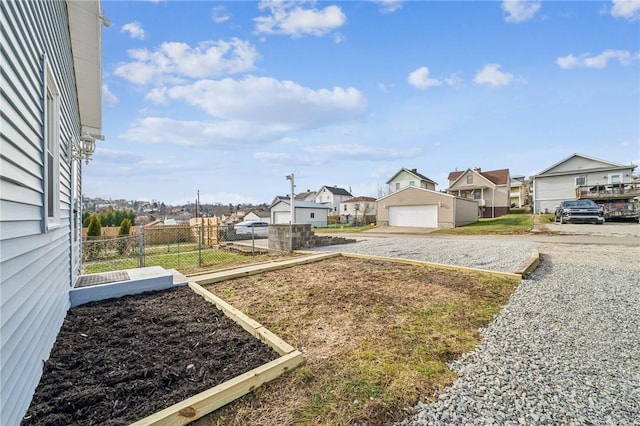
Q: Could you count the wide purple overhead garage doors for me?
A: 0